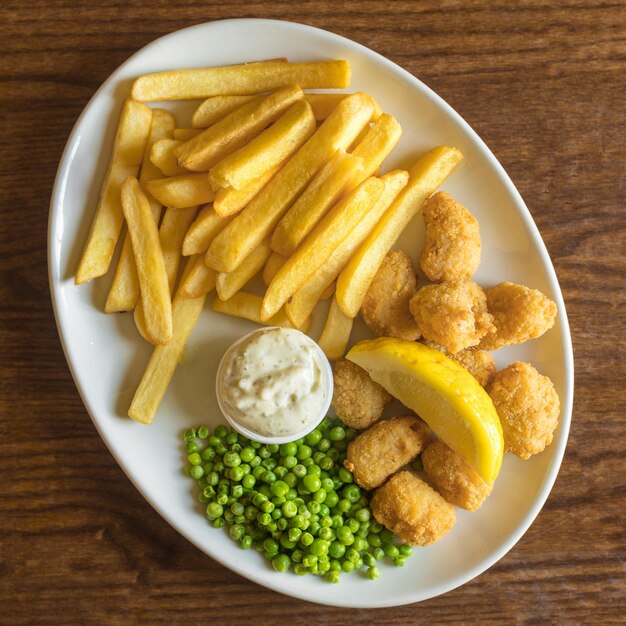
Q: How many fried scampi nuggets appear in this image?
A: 10